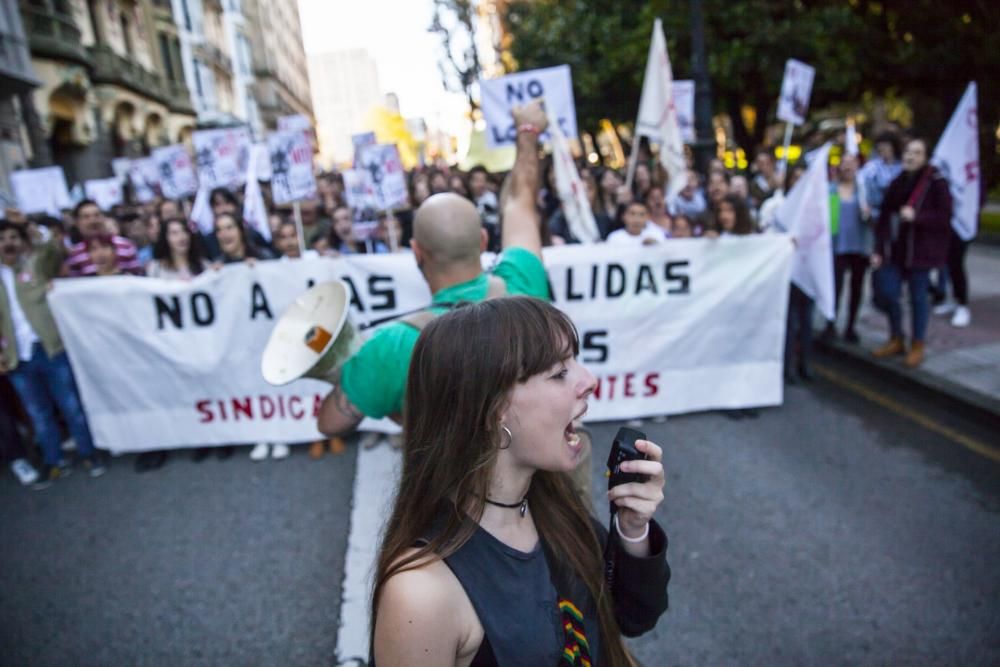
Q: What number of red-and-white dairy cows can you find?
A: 0